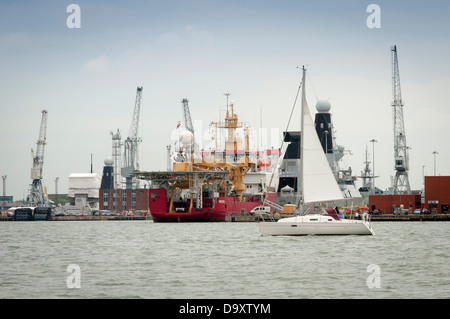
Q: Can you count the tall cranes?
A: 4